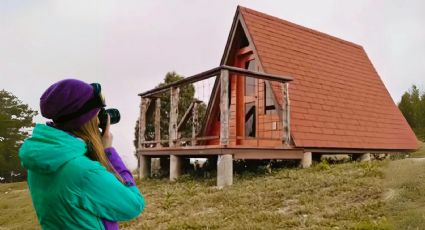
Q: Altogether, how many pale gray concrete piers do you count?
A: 5